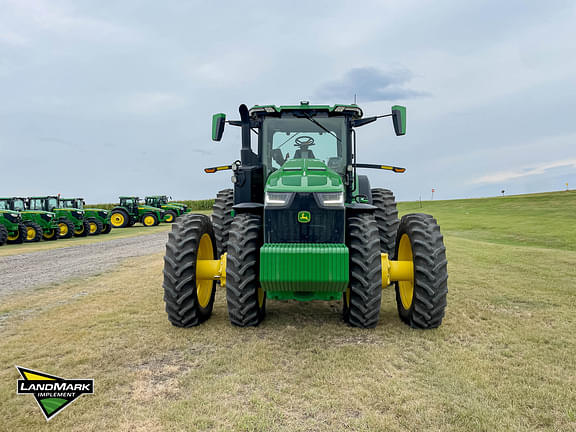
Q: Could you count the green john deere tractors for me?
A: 8